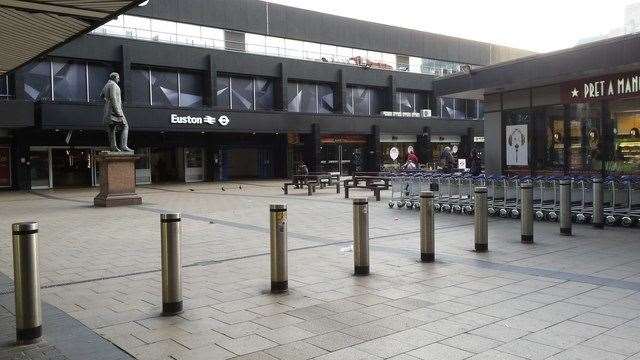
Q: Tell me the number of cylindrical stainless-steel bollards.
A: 9